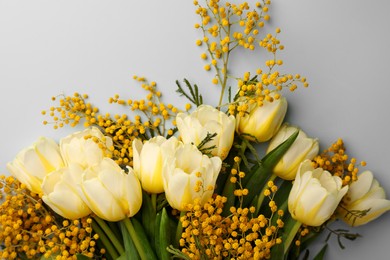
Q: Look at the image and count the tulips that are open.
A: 11